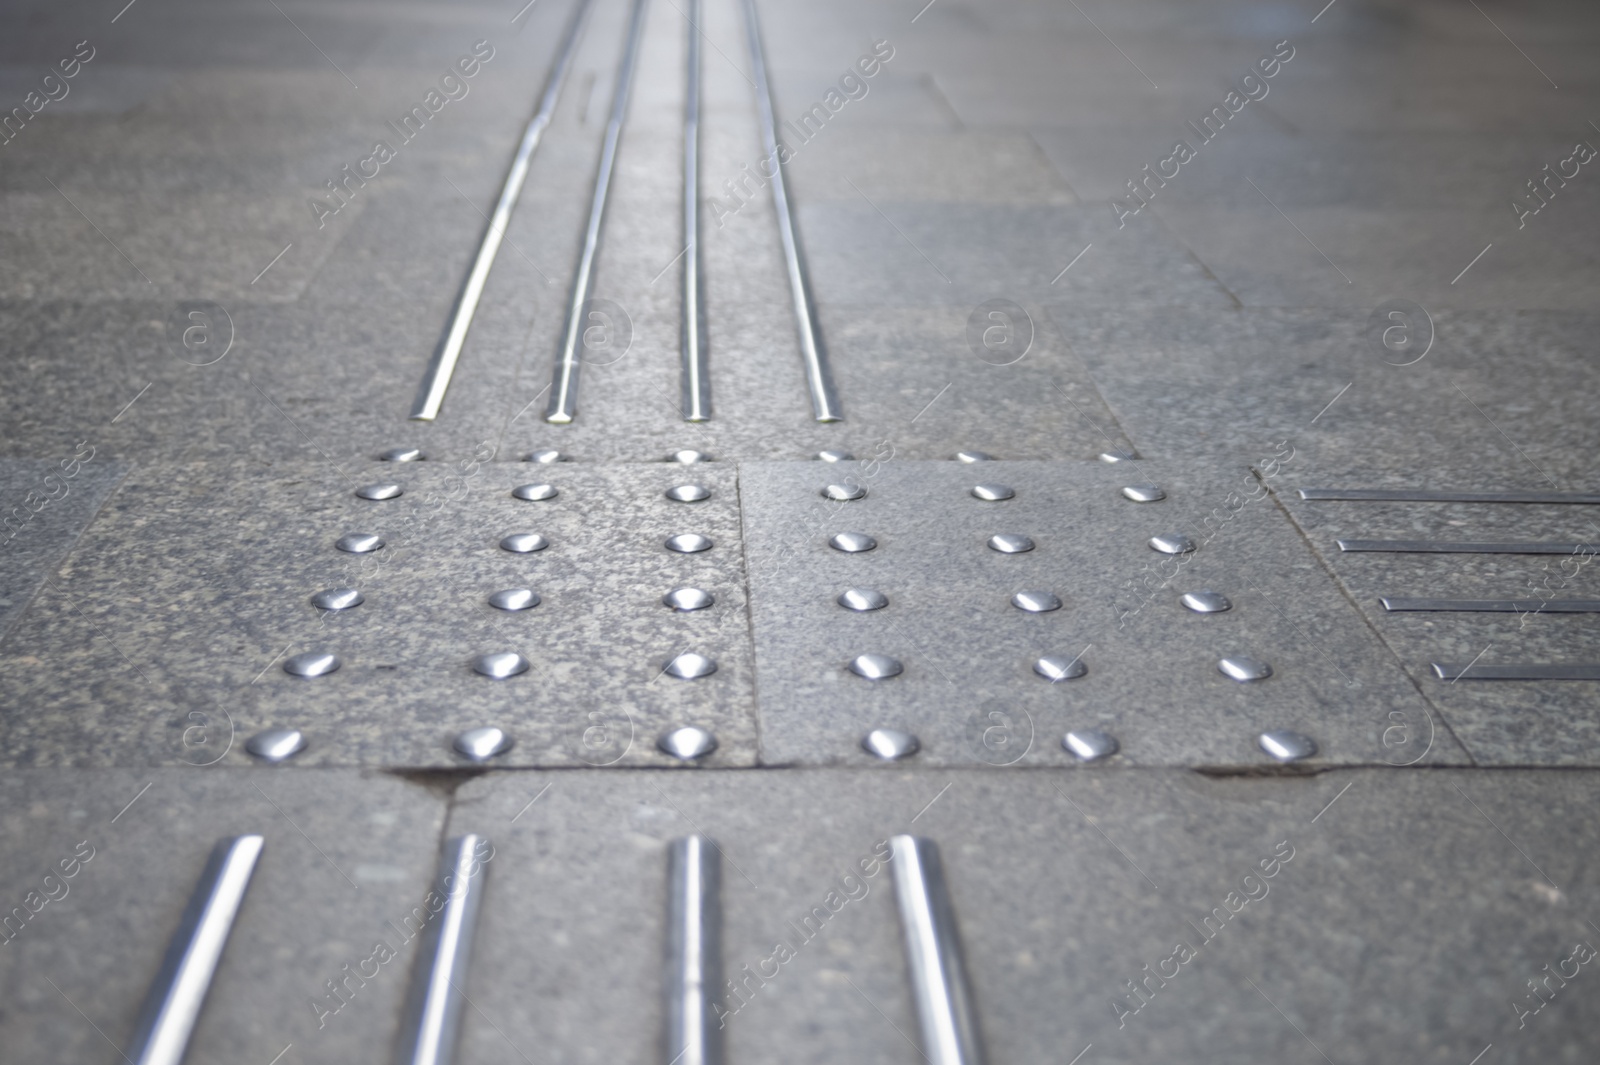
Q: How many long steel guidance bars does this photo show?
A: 12